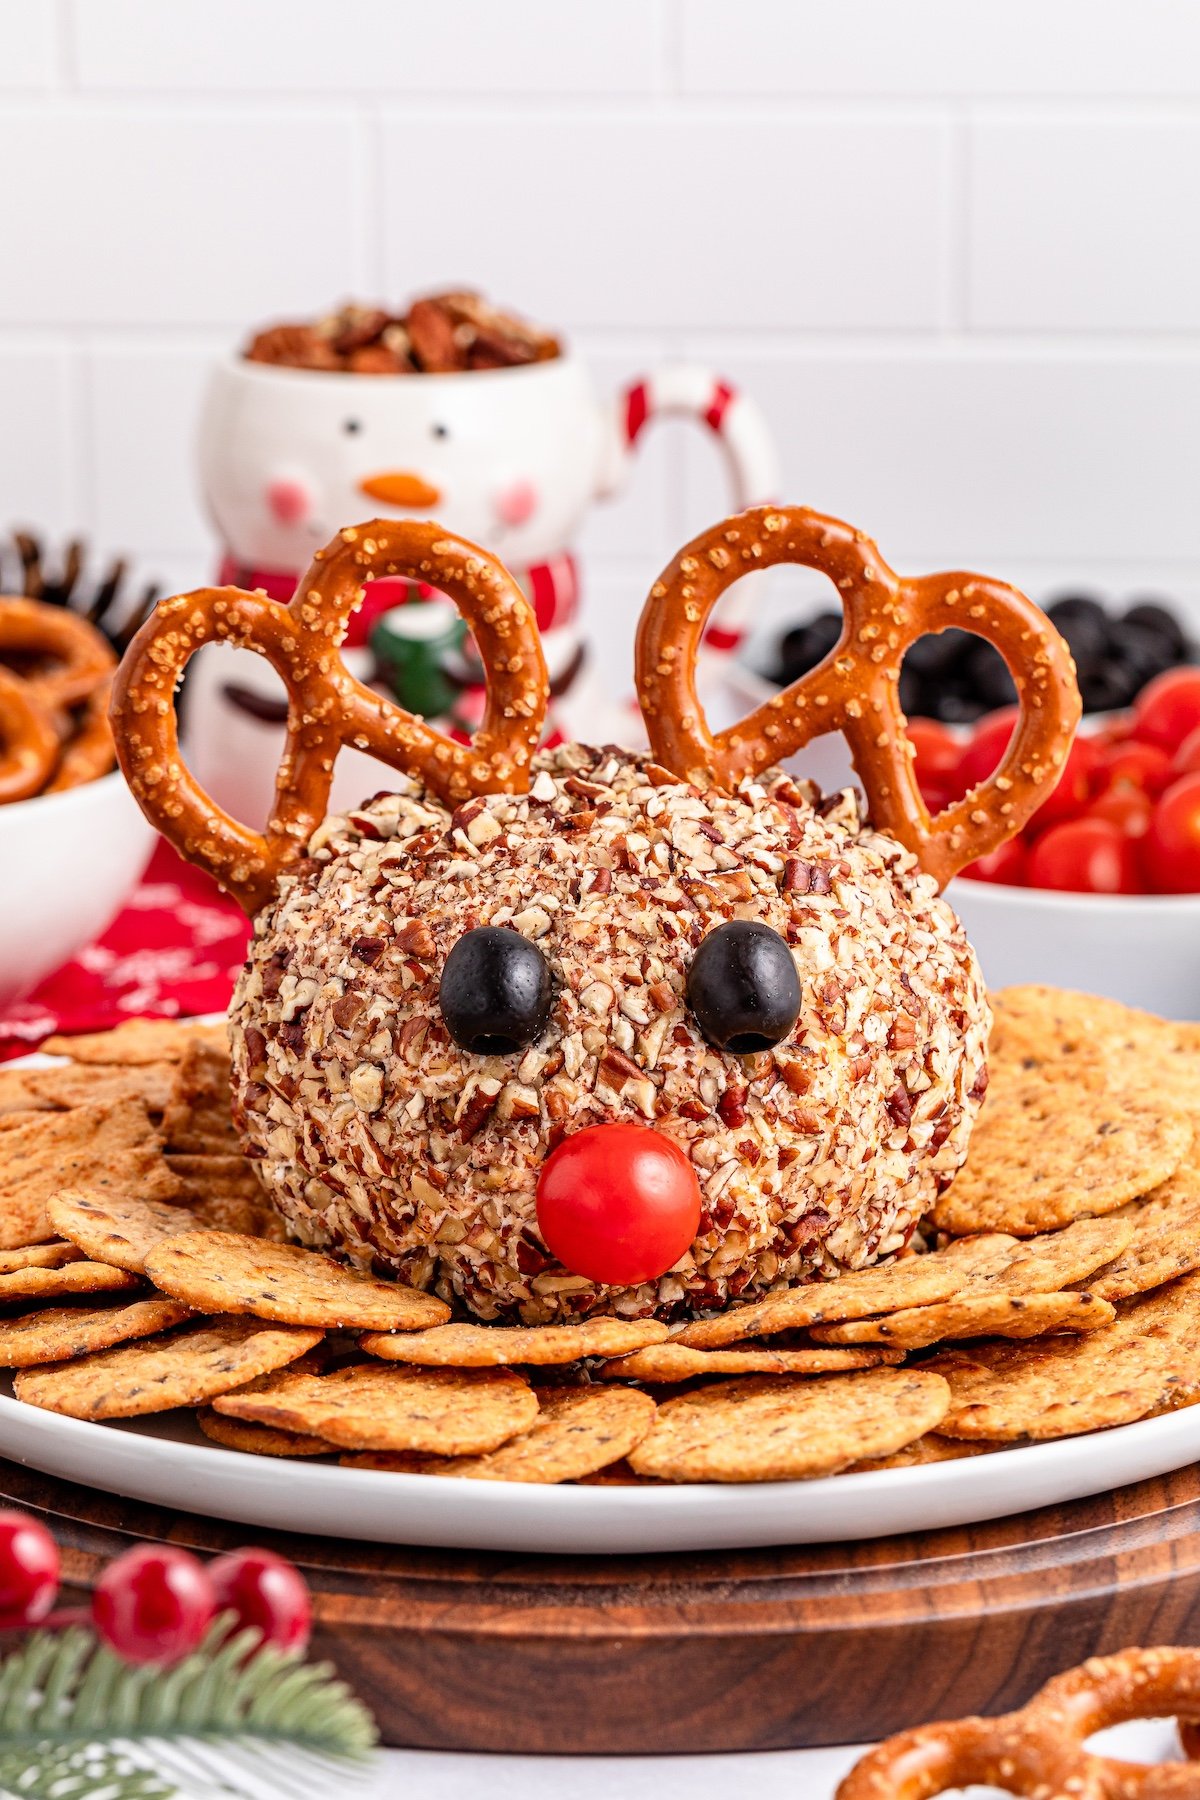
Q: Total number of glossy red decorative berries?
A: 3